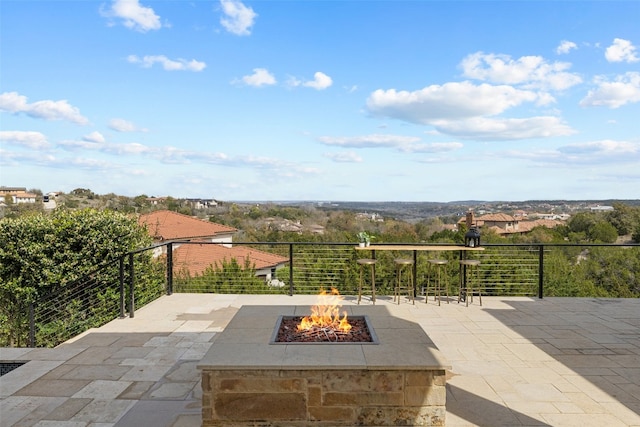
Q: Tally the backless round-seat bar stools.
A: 4